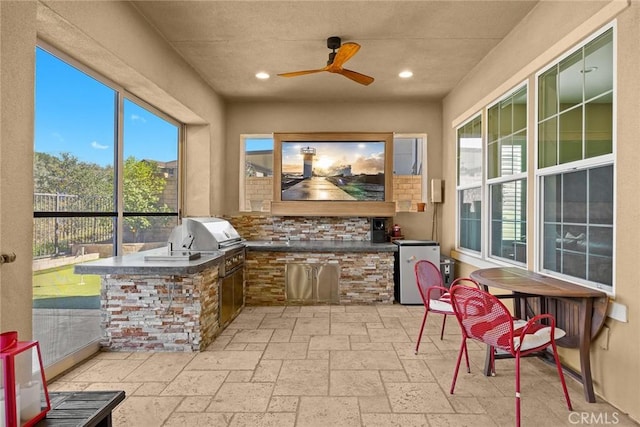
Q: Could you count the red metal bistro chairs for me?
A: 2